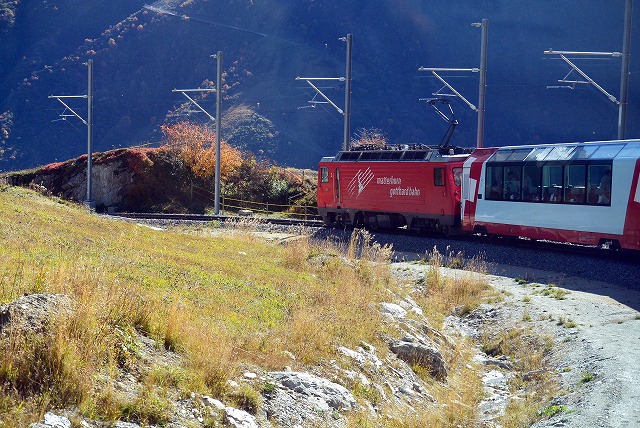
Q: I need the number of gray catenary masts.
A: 5